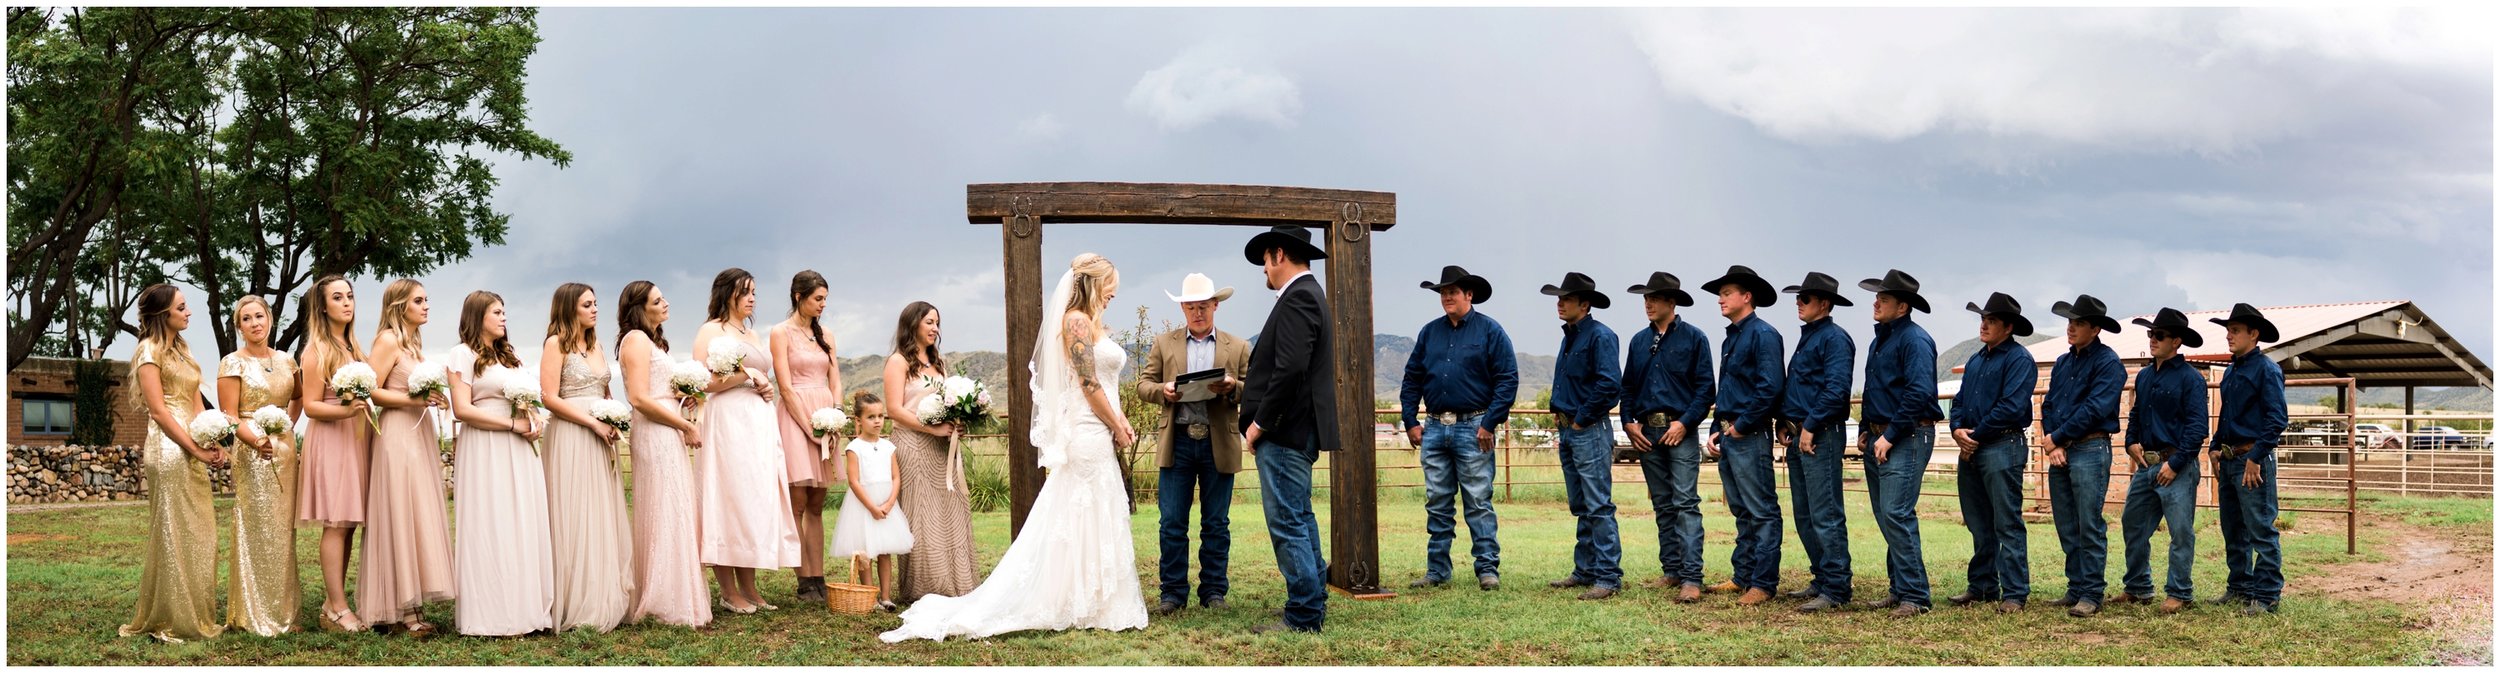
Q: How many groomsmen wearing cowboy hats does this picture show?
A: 10